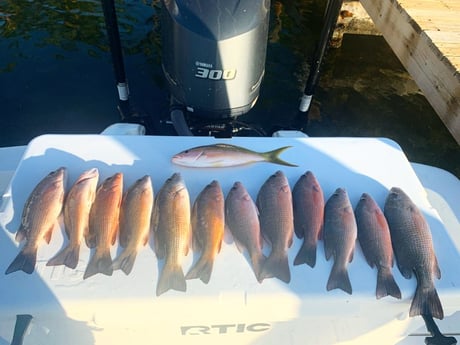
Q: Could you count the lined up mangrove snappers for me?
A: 12